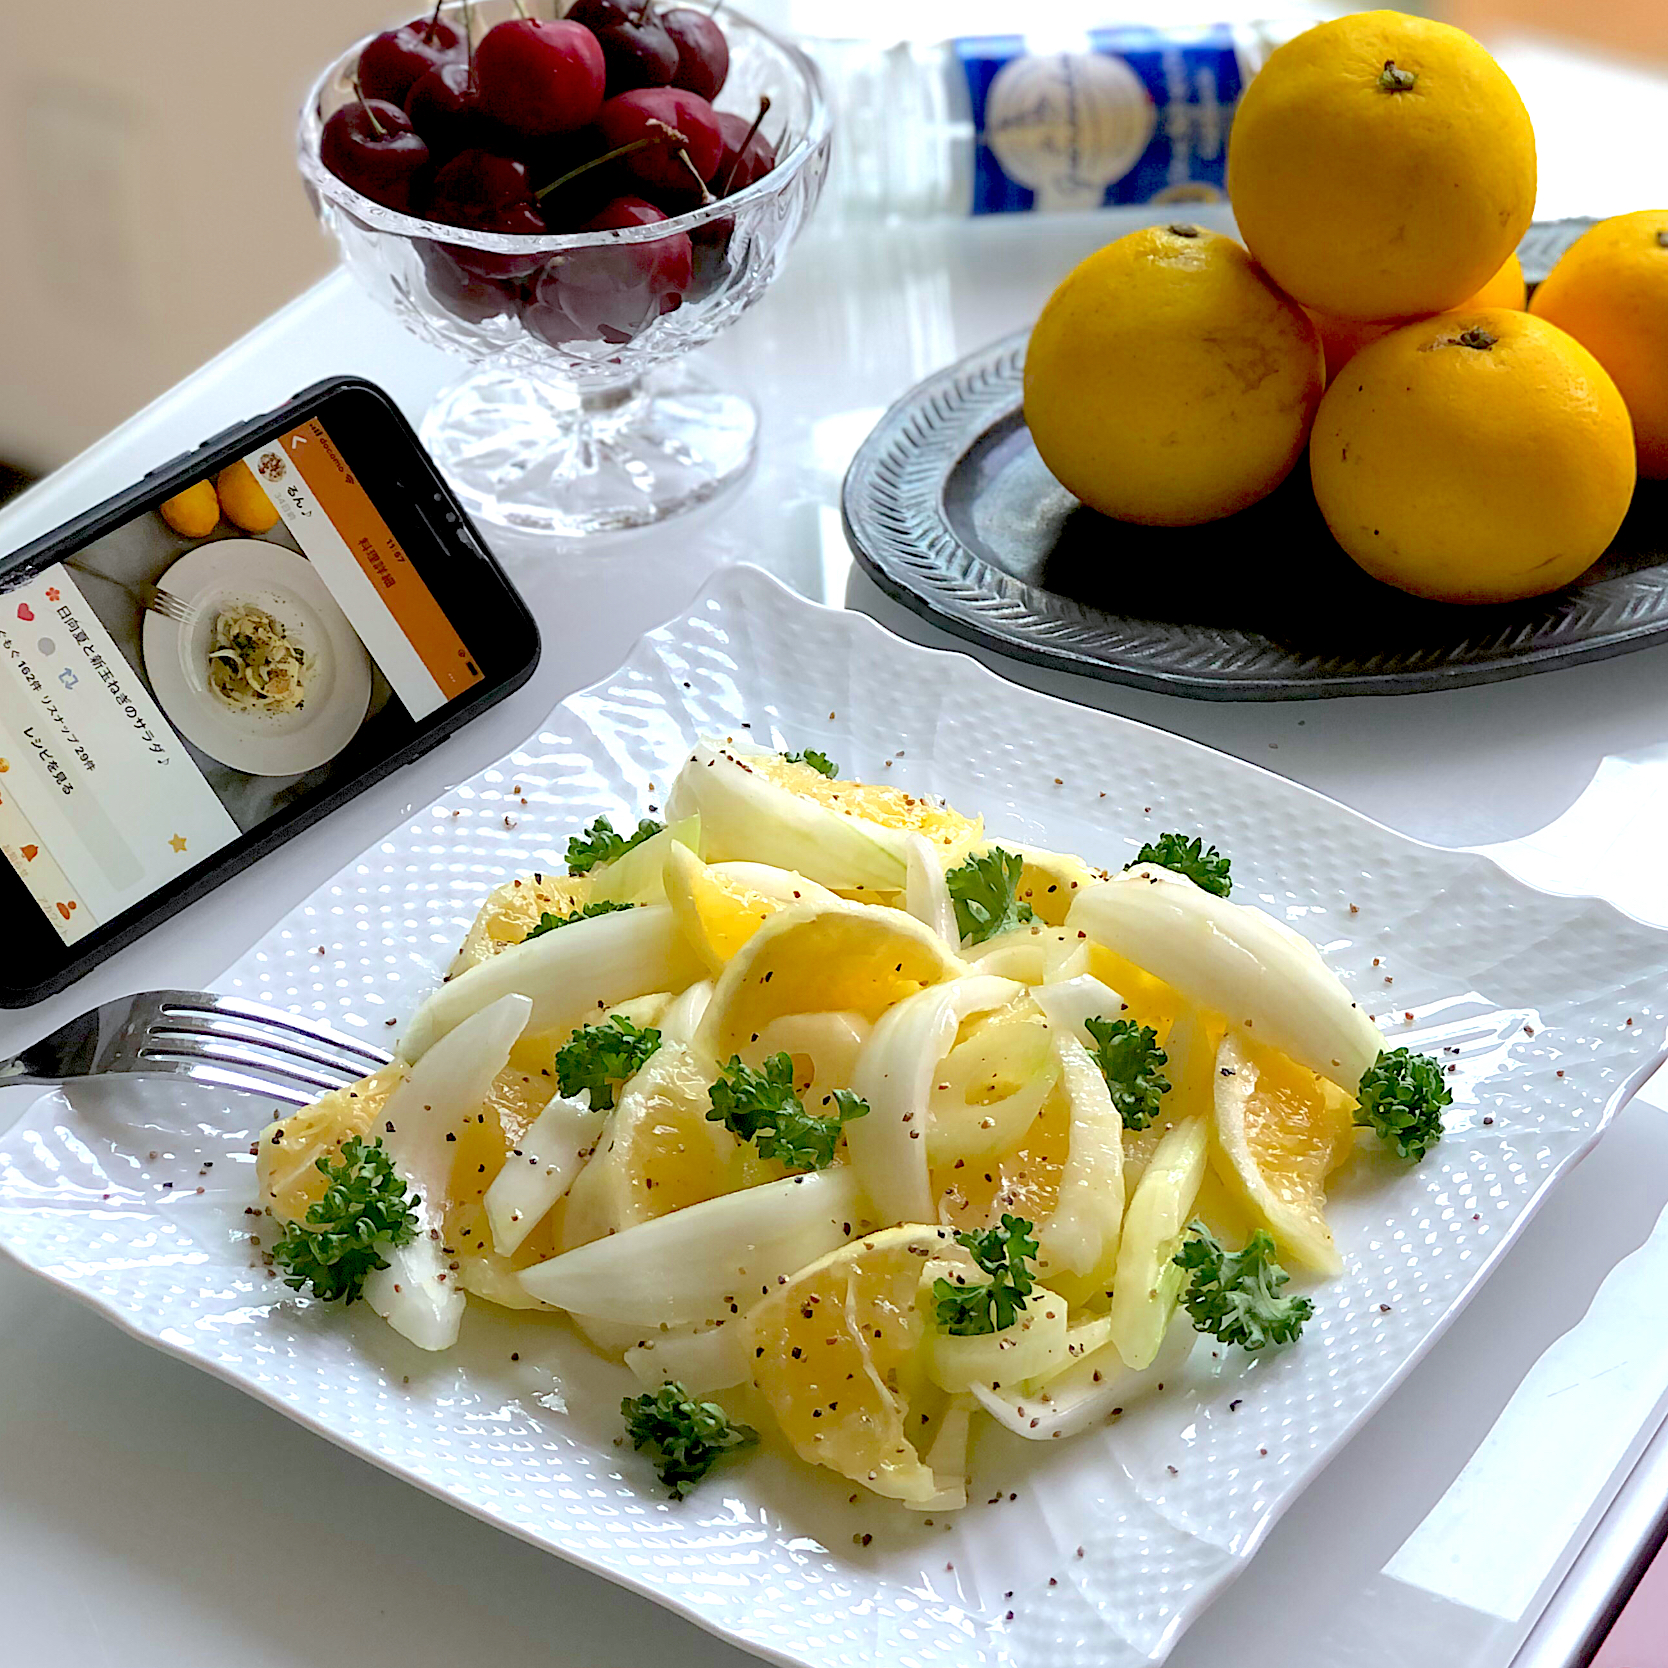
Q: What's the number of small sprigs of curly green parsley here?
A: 13